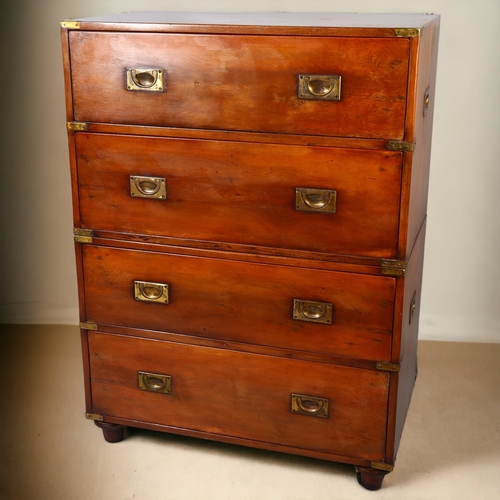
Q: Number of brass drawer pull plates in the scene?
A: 8